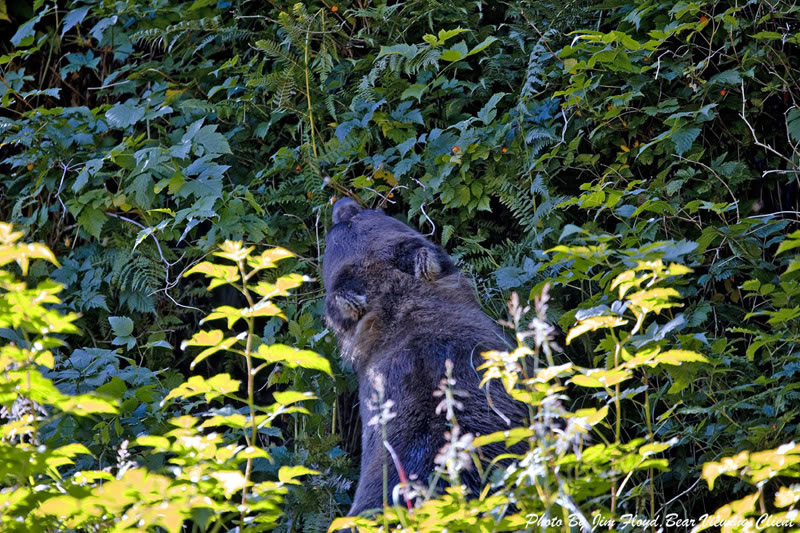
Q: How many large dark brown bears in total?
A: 1